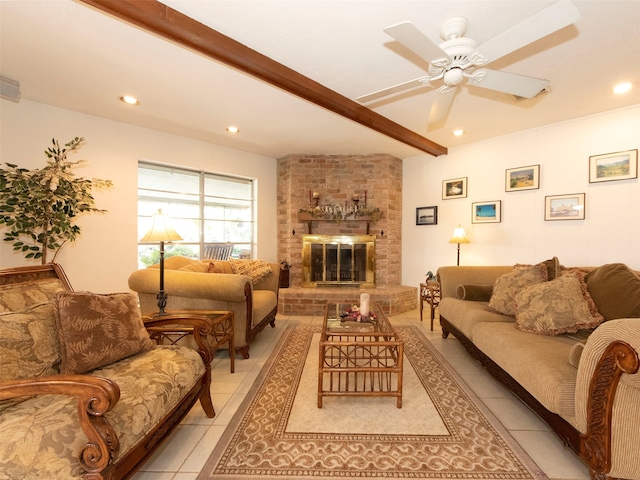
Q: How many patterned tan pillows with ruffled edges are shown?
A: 2